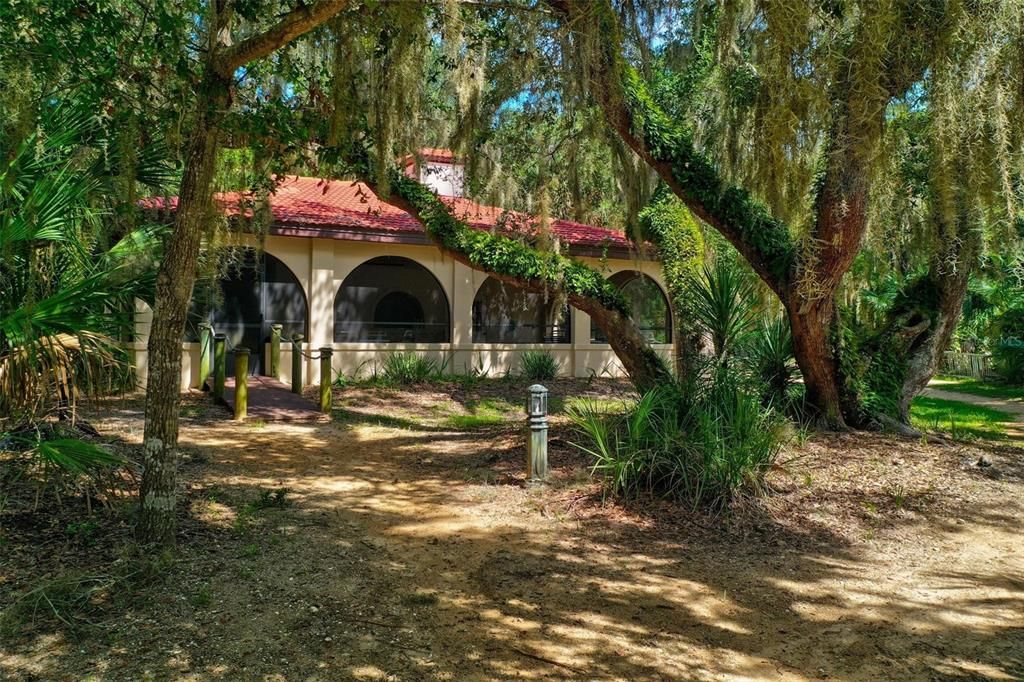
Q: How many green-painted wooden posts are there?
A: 6